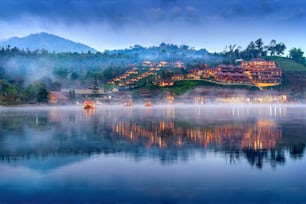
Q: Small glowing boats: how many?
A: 3